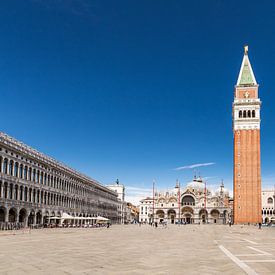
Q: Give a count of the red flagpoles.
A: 3